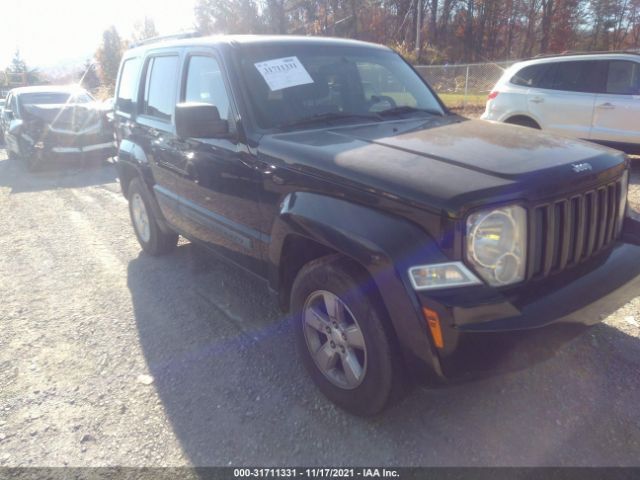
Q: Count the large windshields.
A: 1